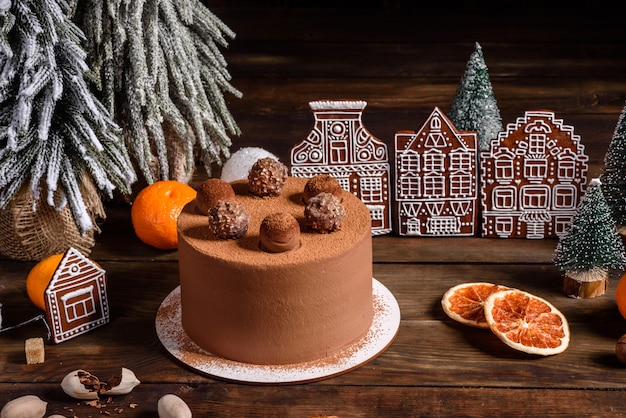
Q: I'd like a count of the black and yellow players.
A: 0